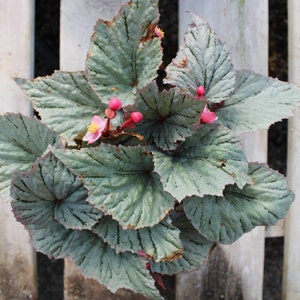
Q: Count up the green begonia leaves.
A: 13